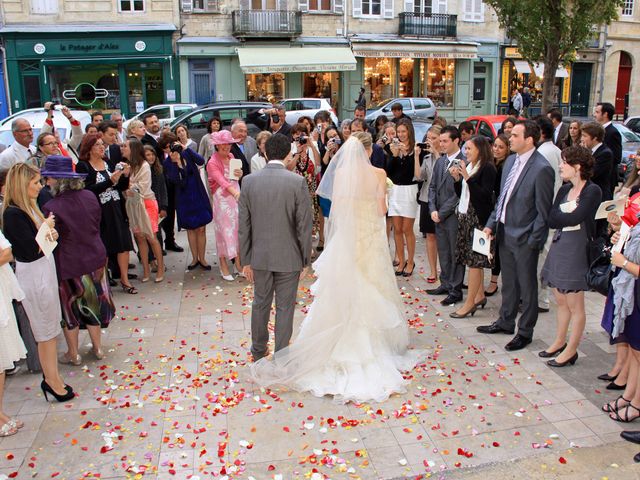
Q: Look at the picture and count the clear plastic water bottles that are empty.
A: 0